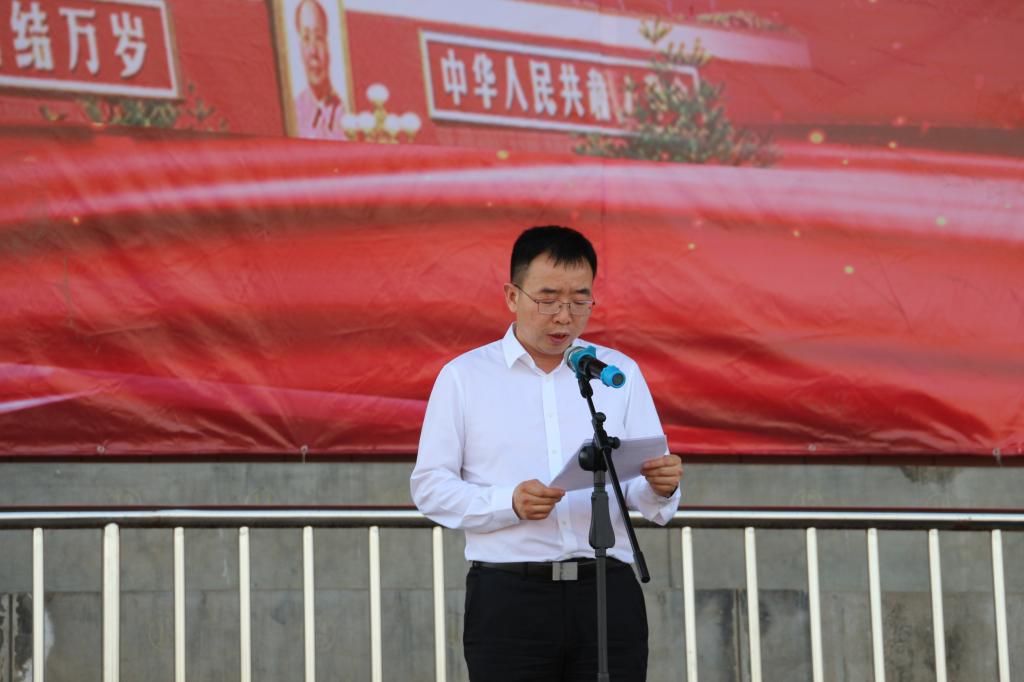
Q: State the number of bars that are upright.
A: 13